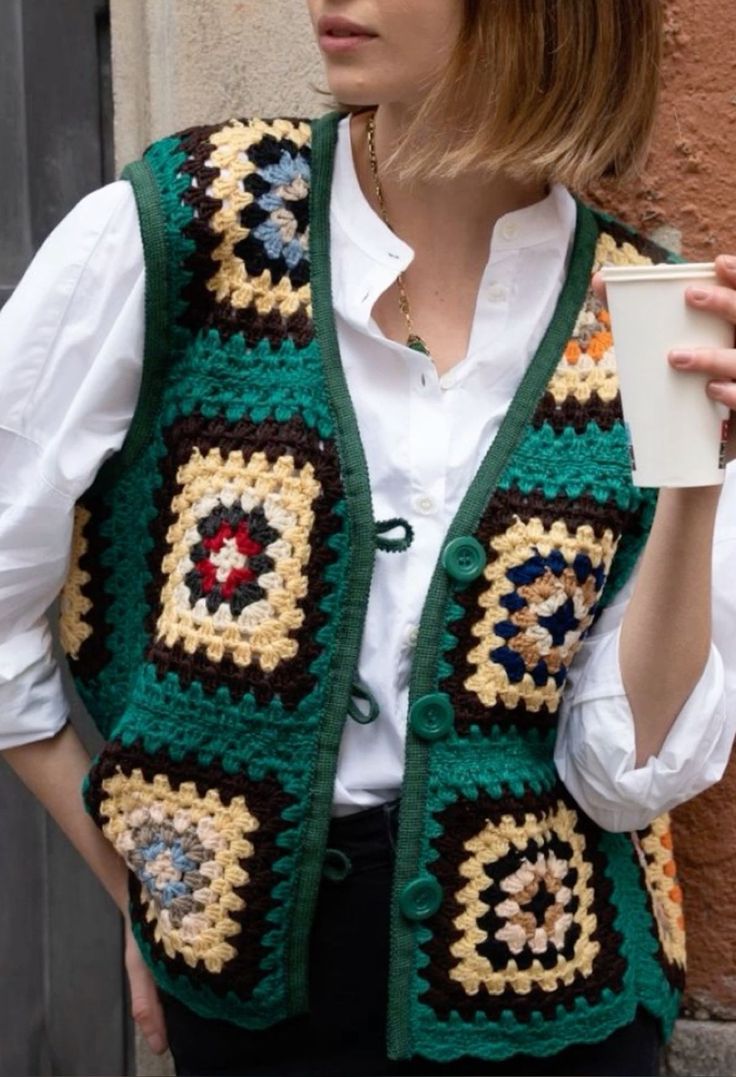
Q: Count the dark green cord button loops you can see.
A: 3